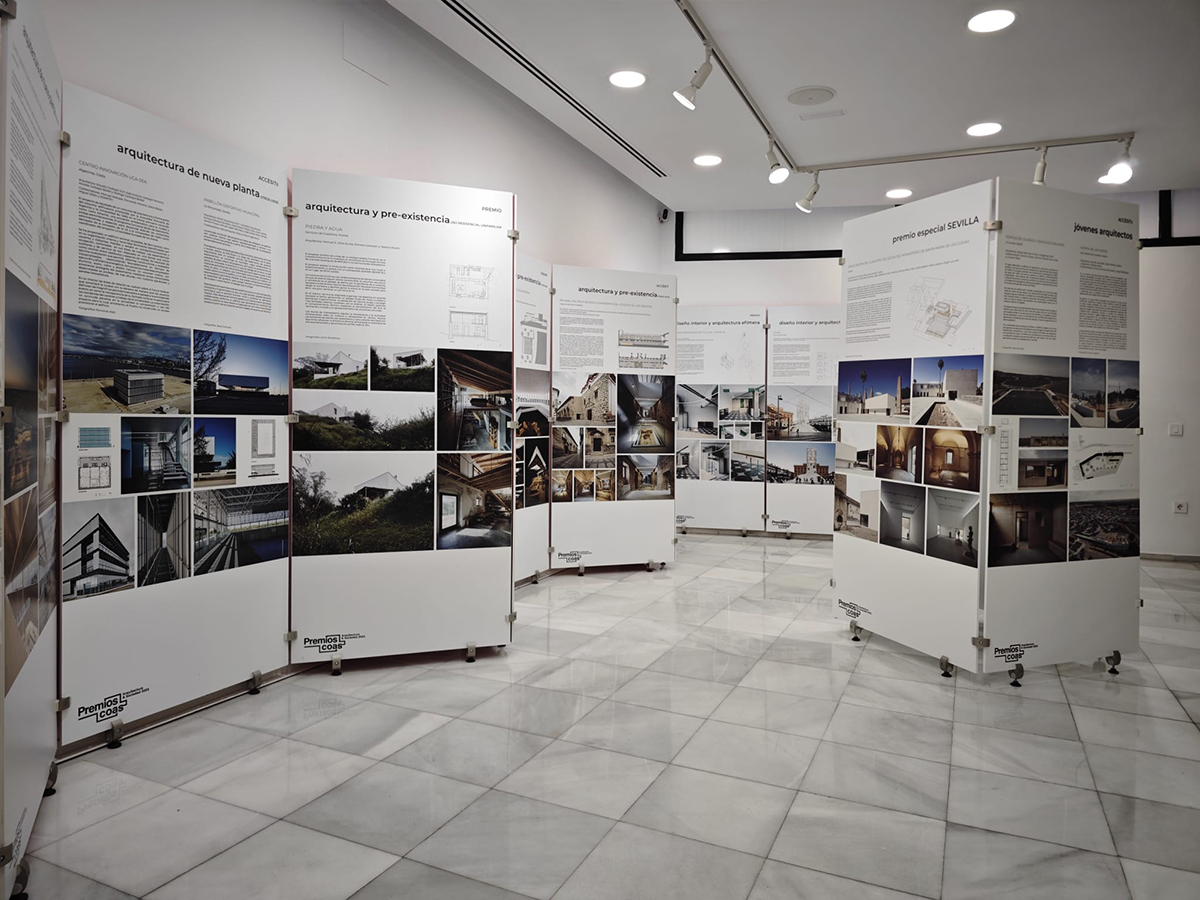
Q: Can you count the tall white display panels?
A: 9